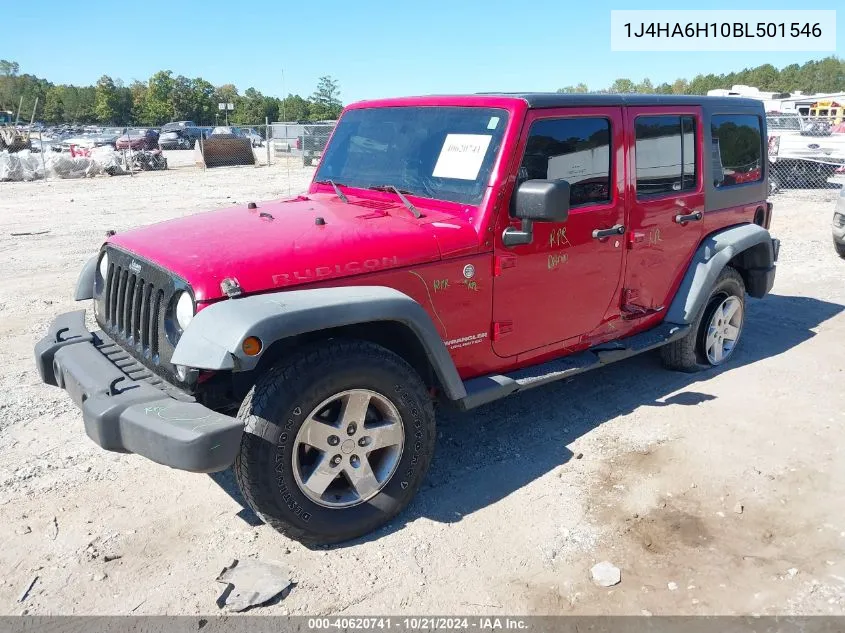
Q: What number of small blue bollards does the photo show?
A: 0